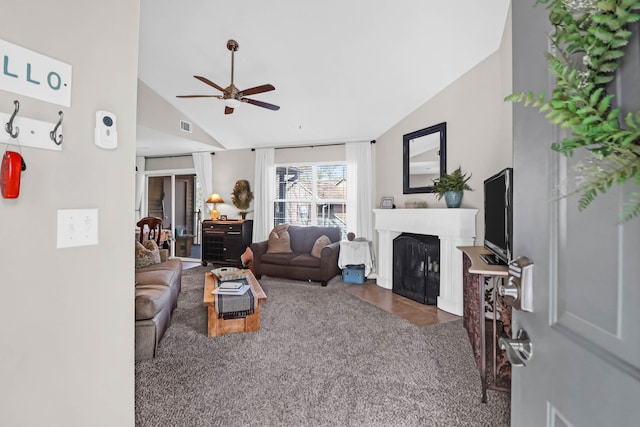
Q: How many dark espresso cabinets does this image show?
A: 1